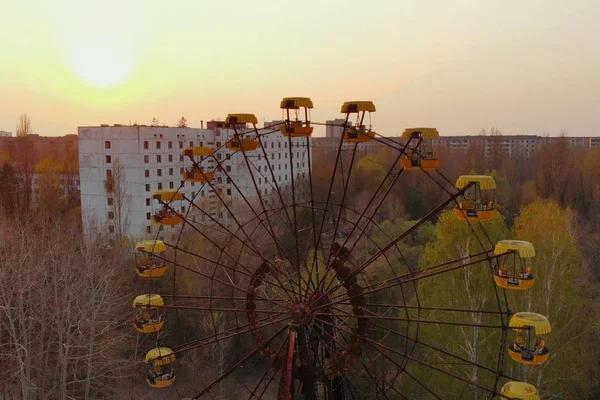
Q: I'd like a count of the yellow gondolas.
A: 13